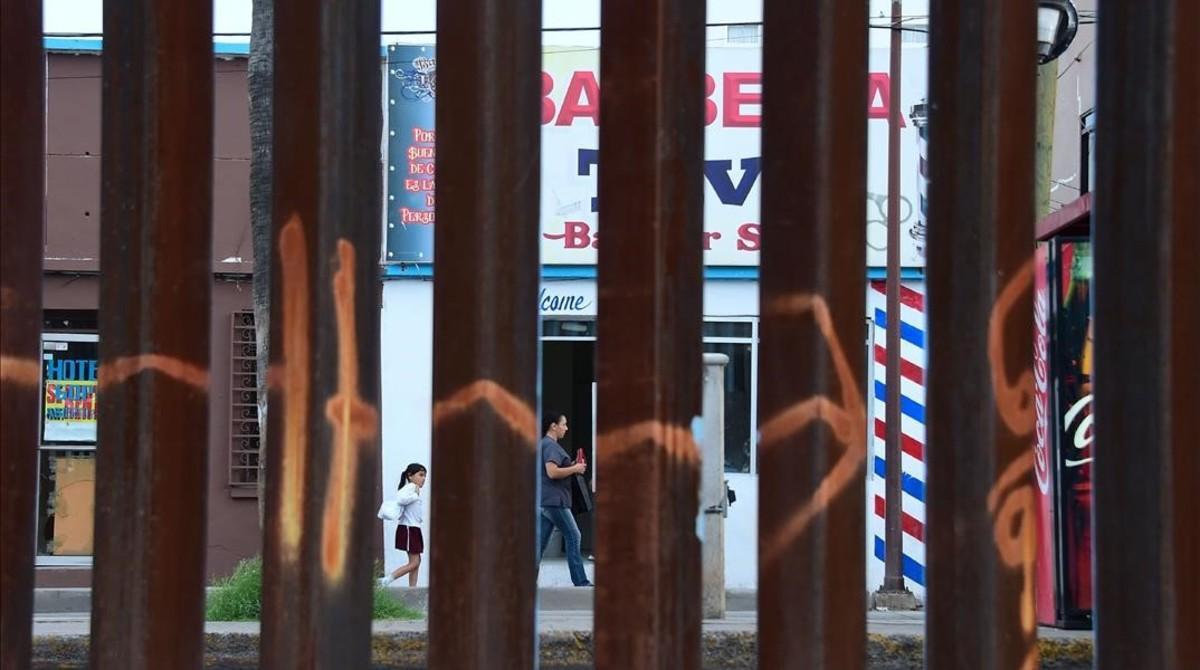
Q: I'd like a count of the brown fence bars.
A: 8